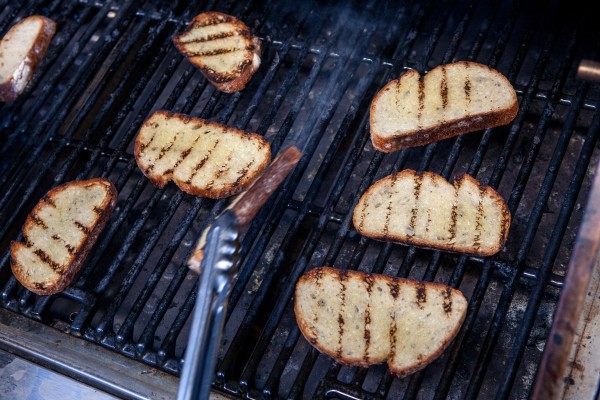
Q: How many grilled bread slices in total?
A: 8